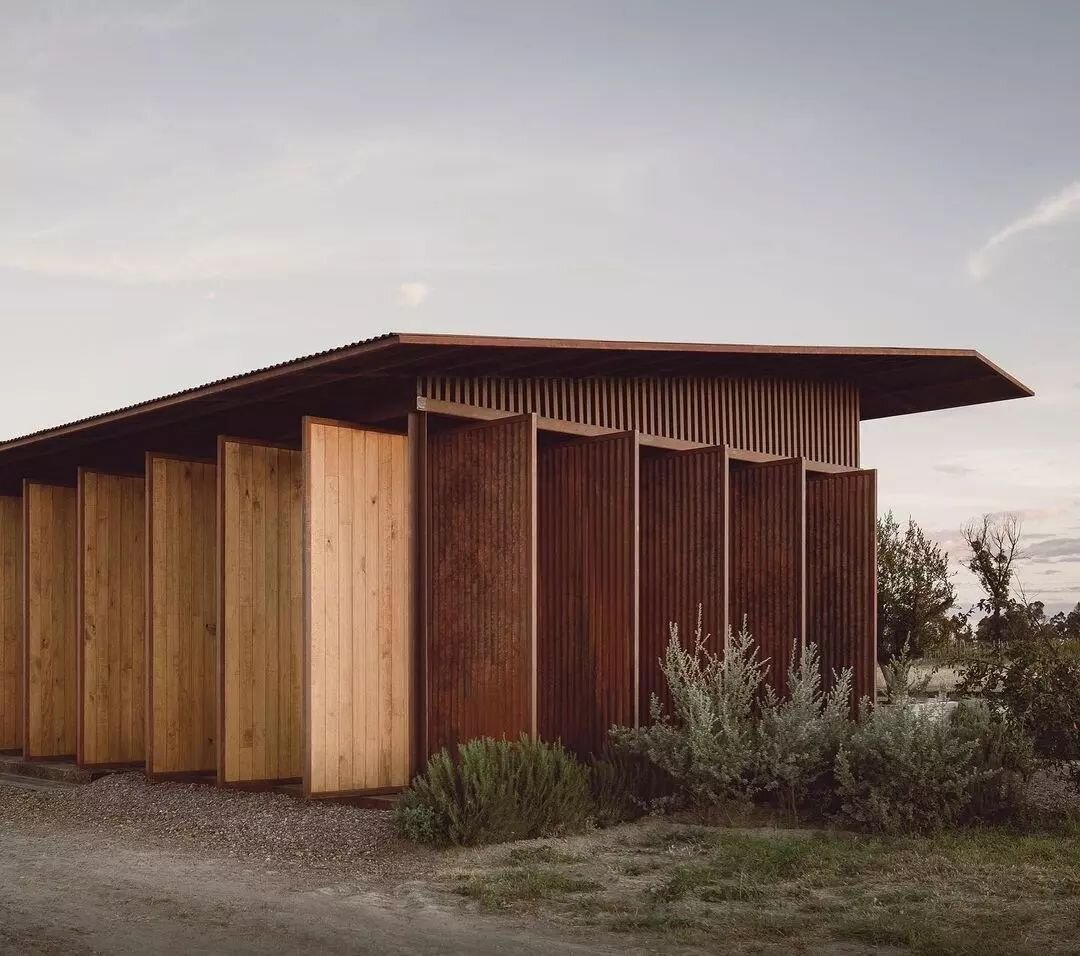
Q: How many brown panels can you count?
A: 5